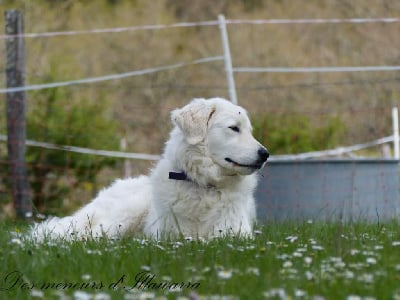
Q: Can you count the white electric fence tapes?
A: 3